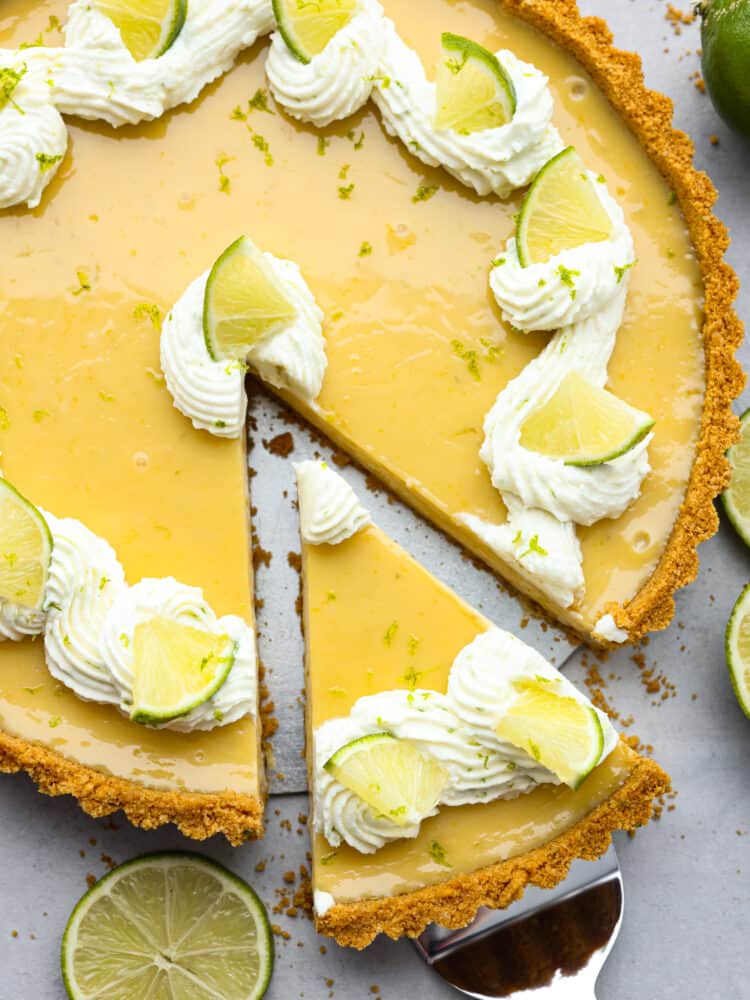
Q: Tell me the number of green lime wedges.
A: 10